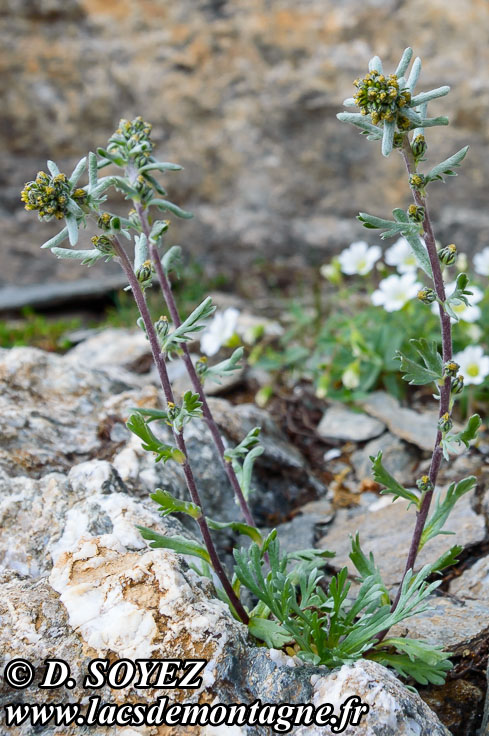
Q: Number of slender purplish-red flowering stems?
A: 3